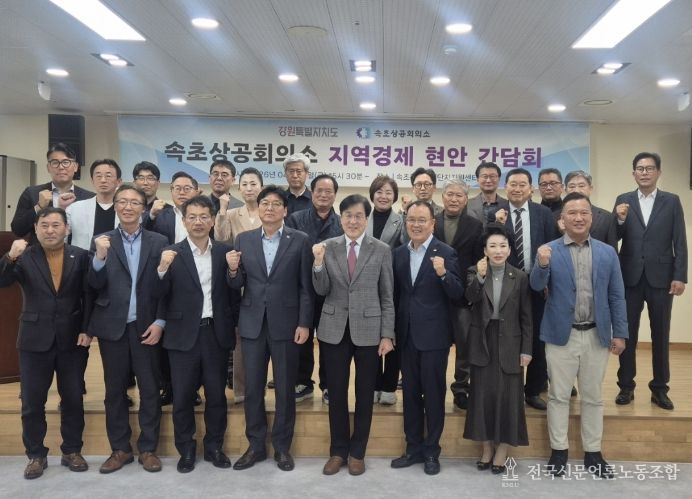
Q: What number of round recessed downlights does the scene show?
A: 10